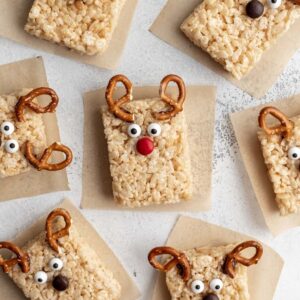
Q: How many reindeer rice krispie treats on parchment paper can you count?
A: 7